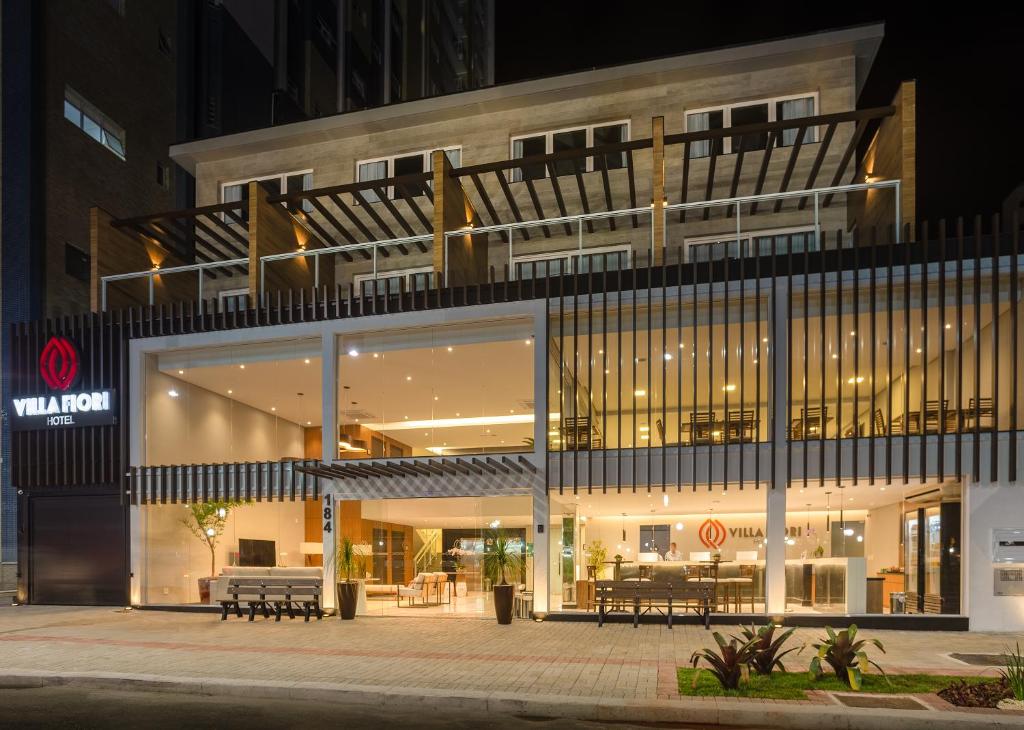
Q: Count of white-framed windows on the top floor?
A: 4